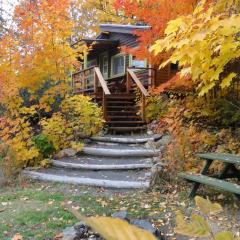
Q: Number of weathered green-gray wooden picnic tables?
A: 1